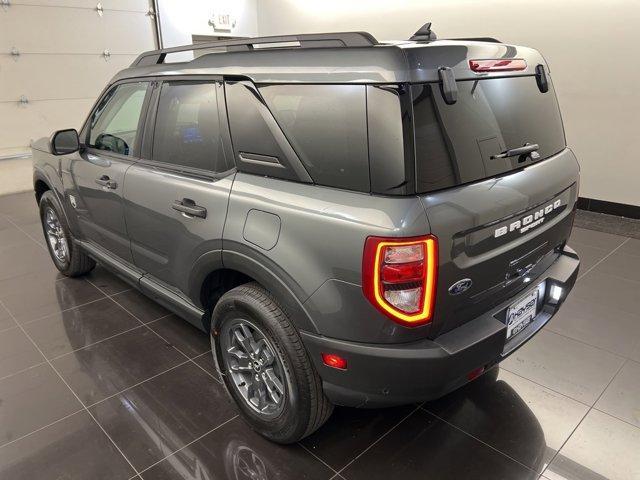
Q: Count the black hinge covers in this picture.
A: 2